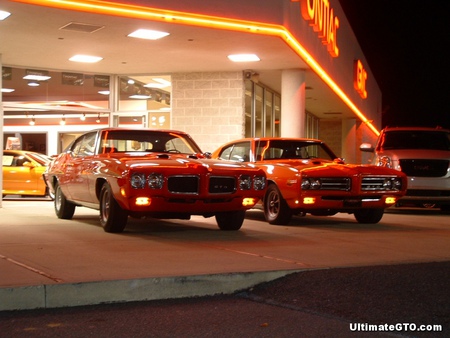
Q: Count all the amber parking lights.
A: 4